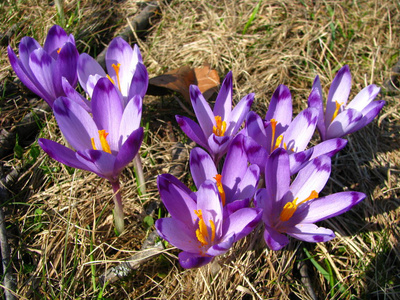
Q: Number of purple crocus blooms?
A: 9